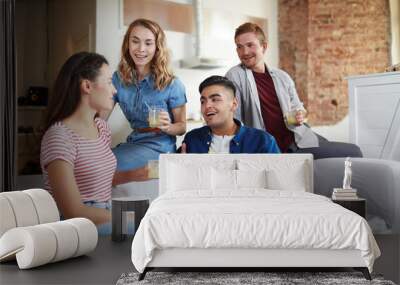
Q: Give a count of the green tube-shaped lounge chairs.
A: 0